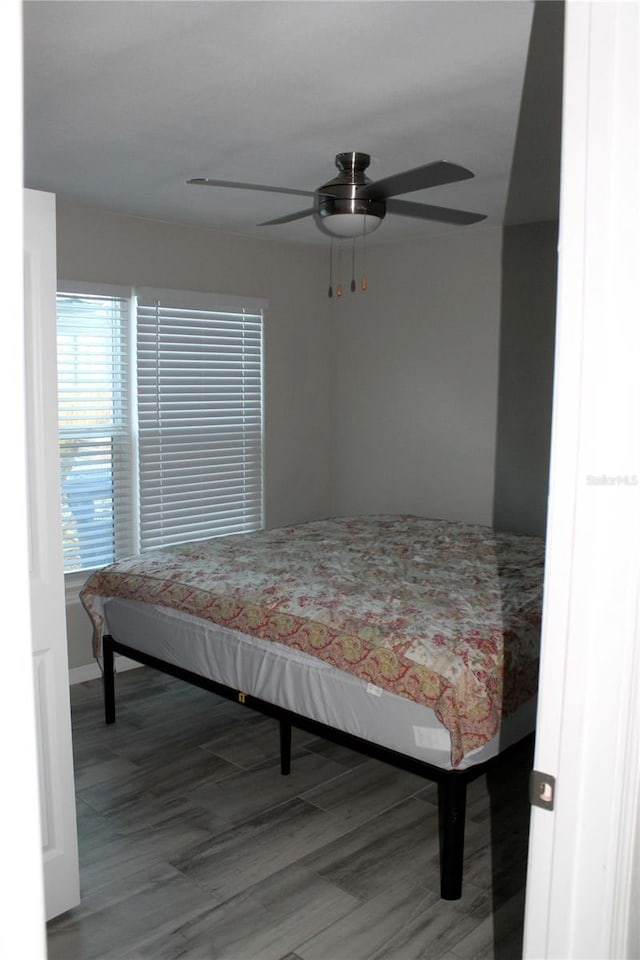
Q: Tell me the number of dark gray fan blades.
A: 4